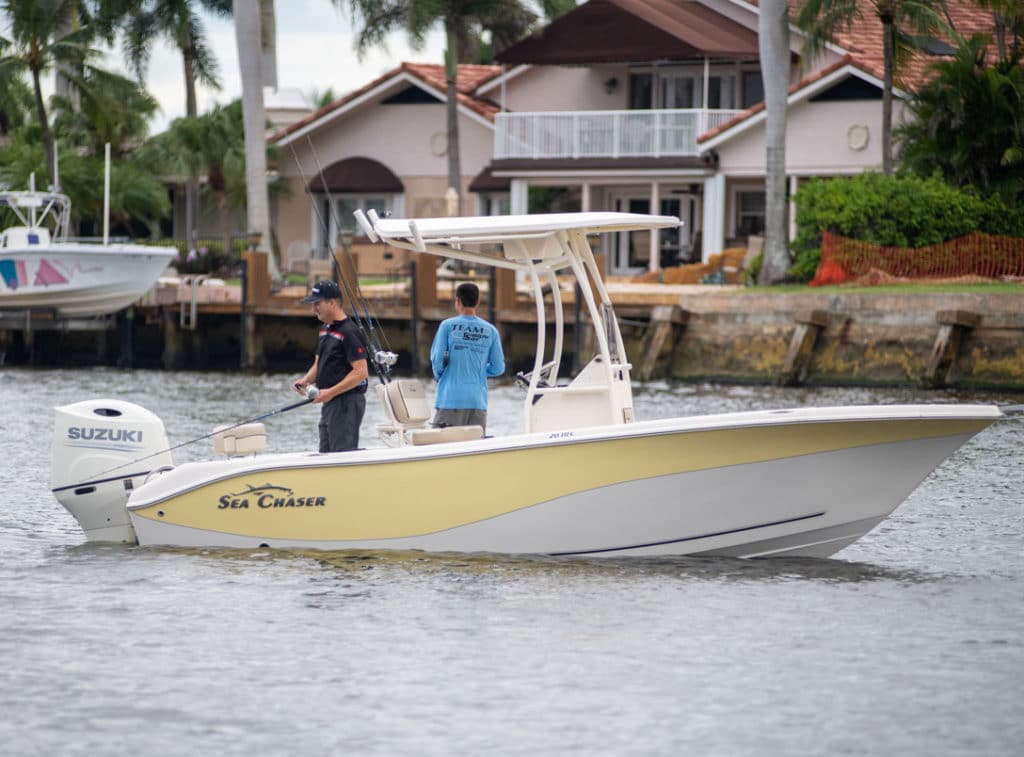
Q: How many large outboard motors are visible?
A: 1